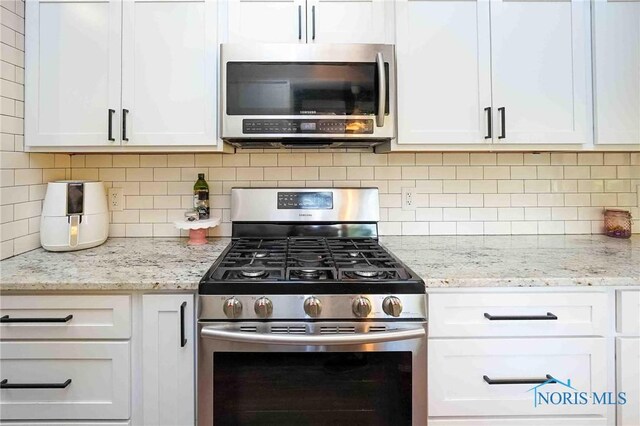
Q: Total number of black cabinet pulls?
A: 11